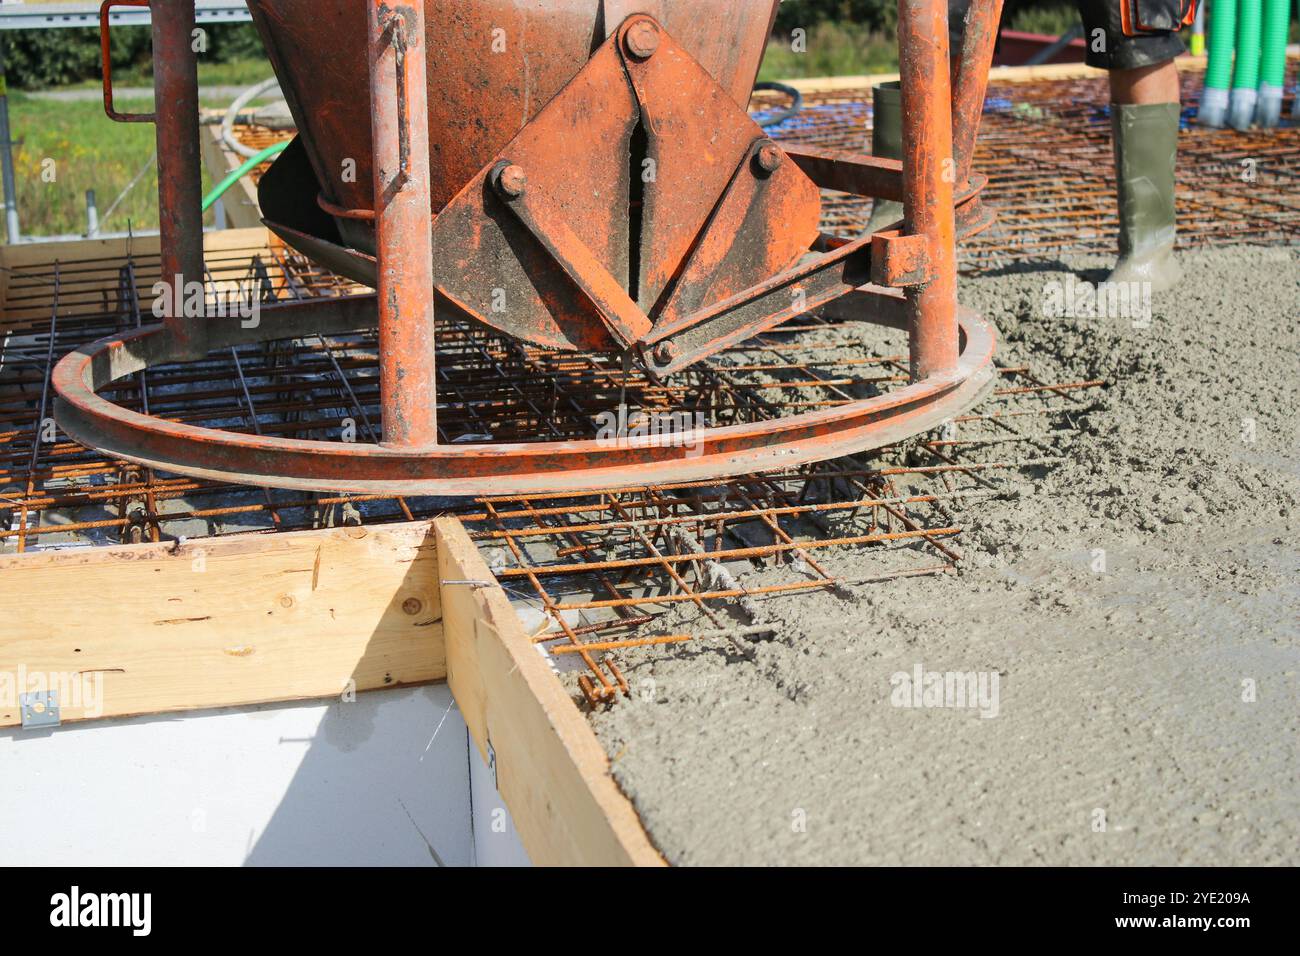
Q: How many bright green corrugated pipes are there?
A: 3